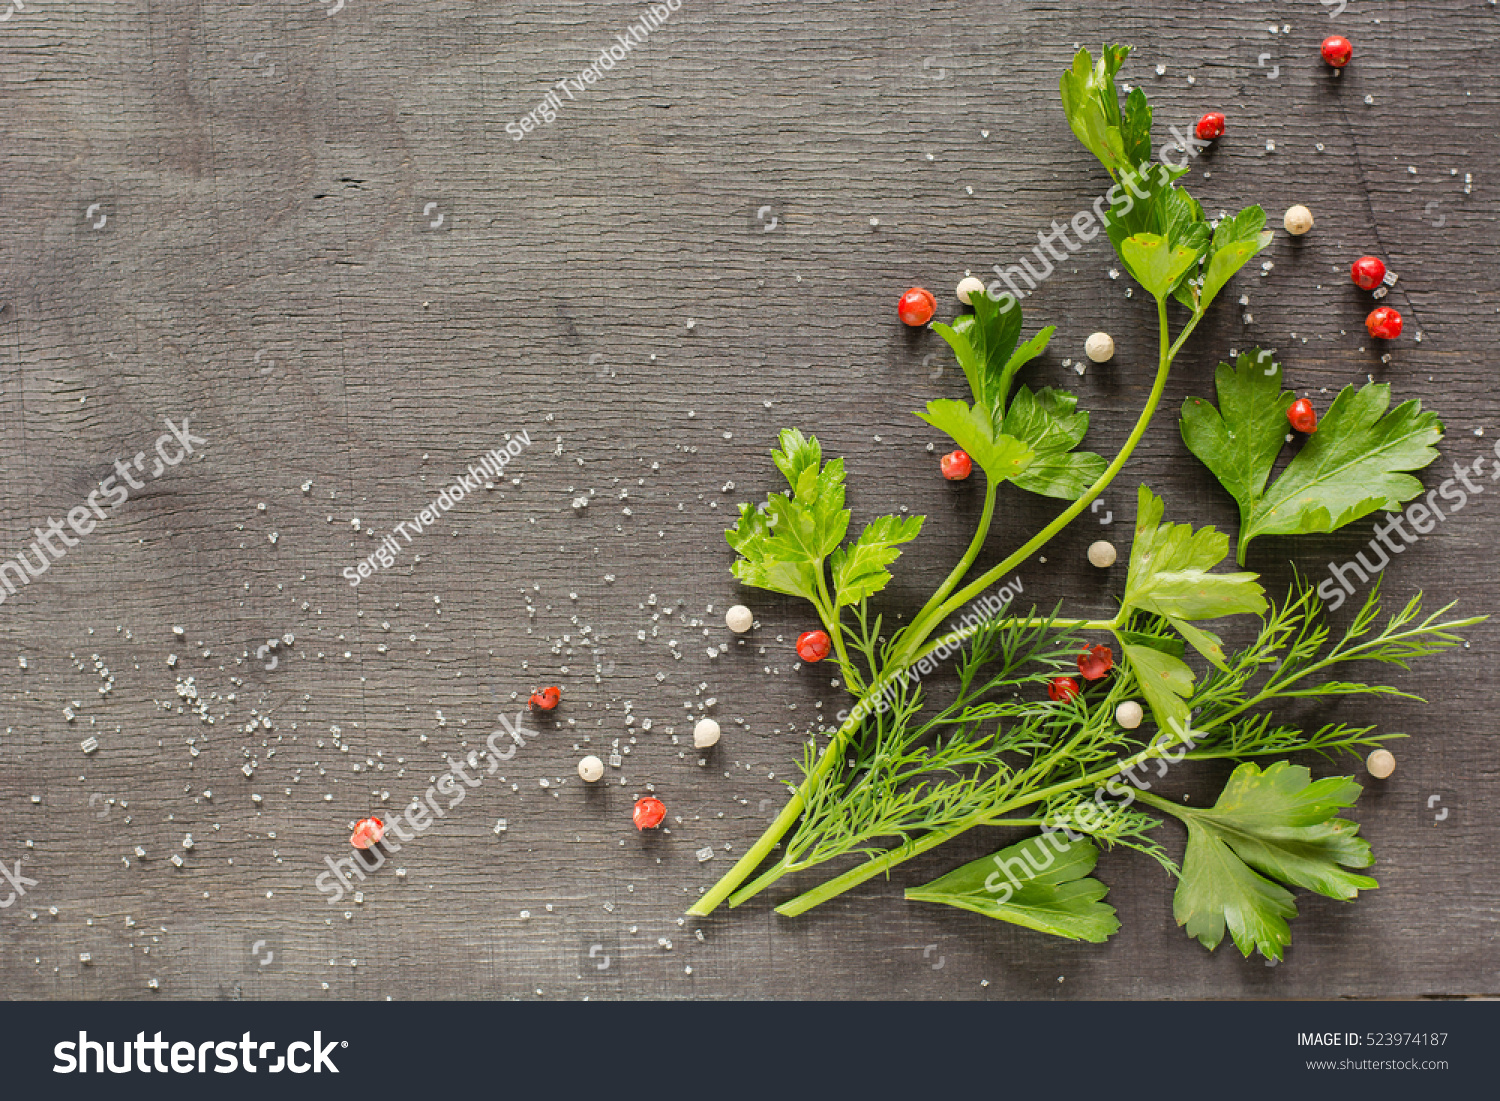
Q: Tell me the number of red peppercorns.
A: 13